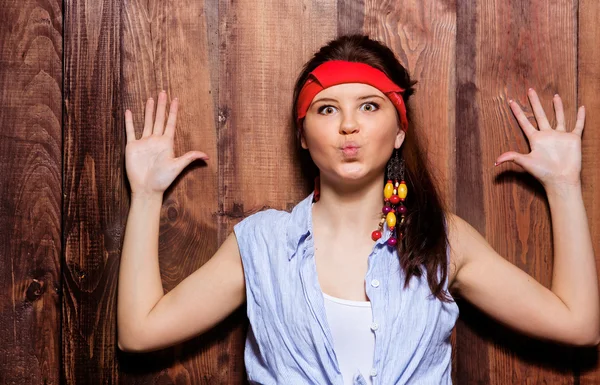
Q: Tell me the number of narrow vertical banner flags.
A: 0